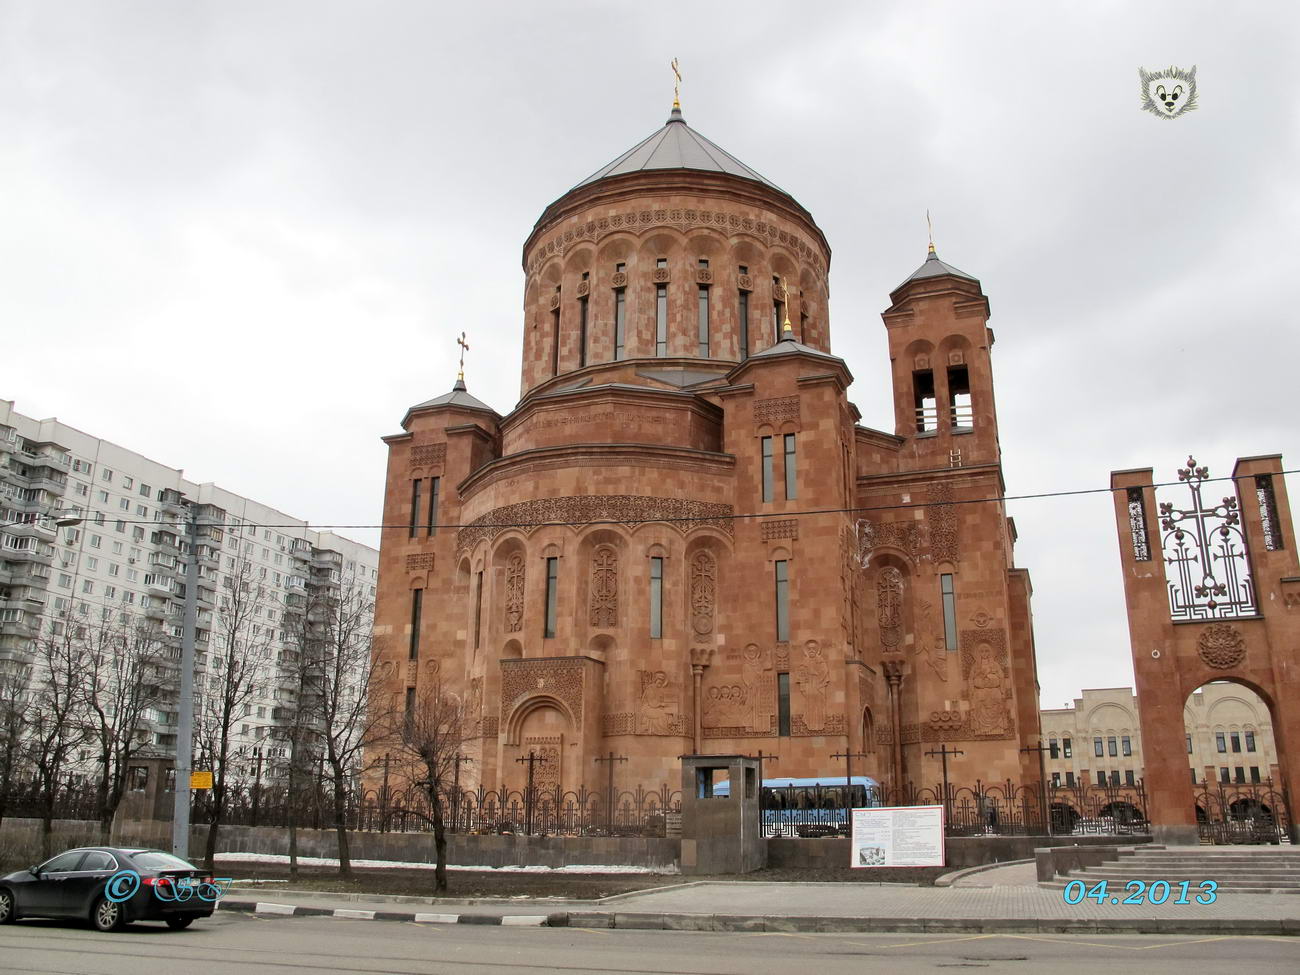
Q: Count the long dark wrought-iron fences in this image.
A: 1